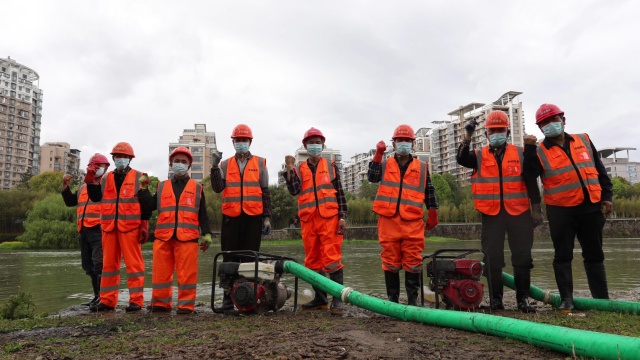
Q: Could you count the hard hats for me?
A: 8